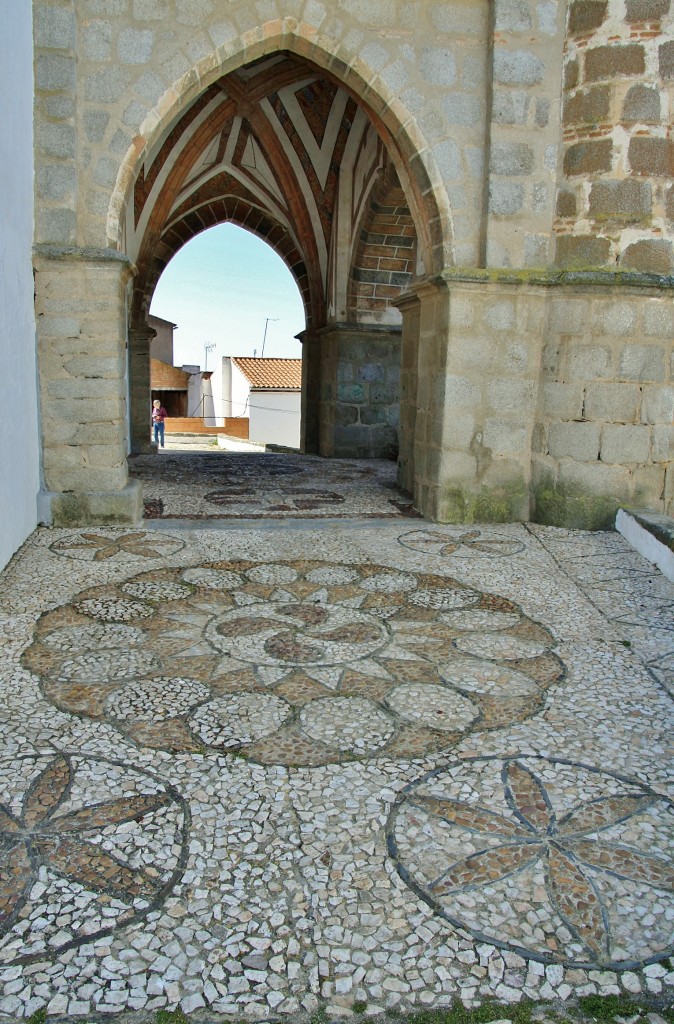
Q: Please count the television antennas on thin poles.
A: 2